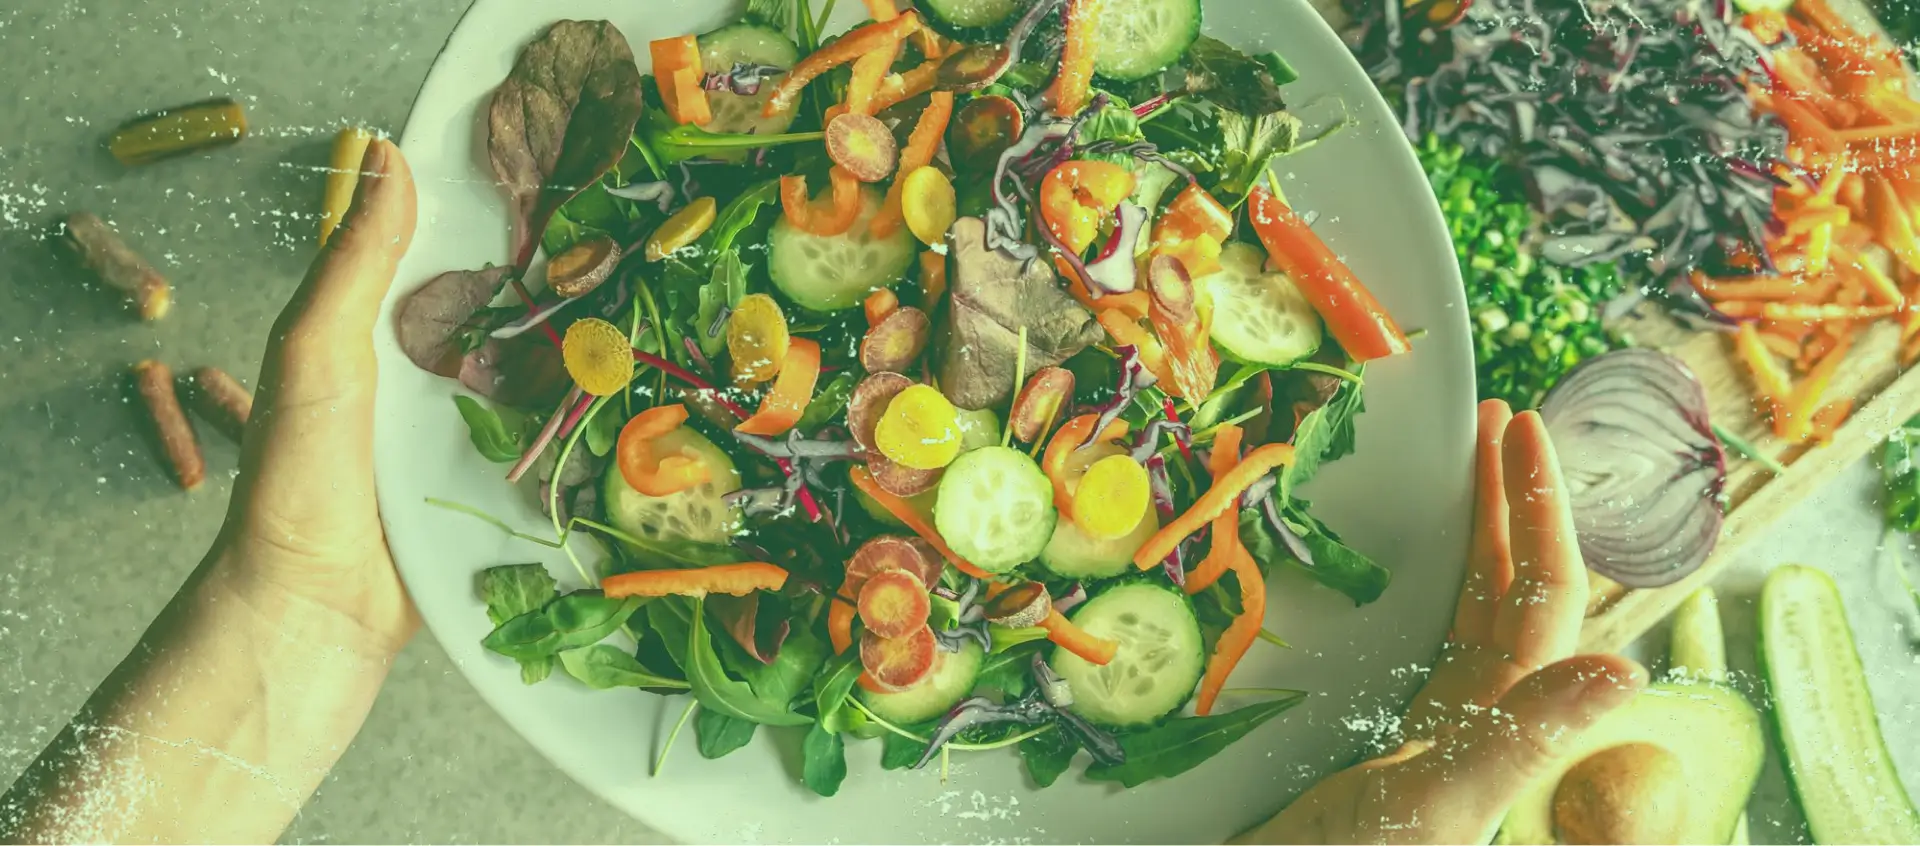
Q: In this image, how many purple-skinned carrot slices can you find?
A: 14